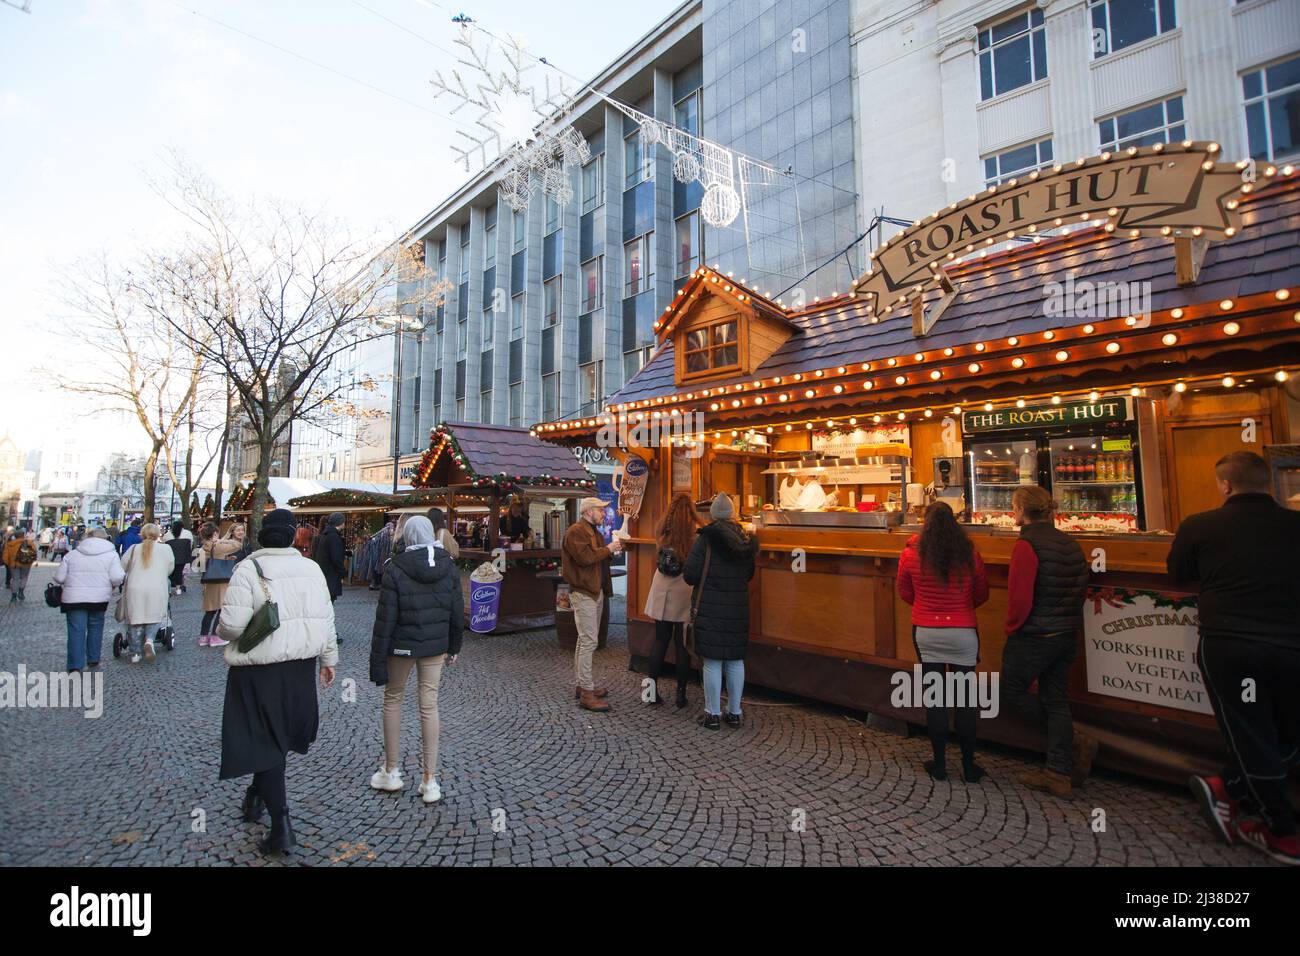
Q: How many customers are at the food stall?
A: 6